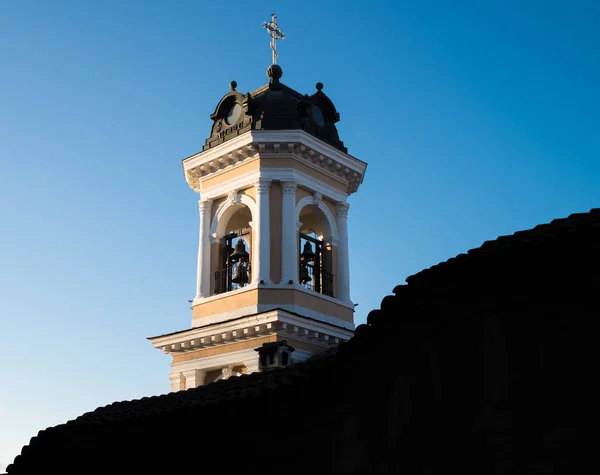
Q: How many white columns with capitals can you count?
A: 4